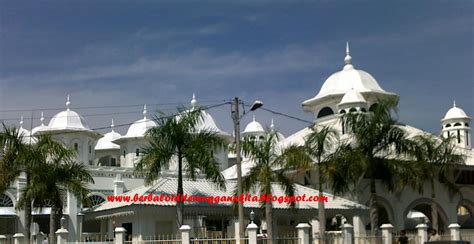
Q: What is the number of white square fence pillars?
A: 11